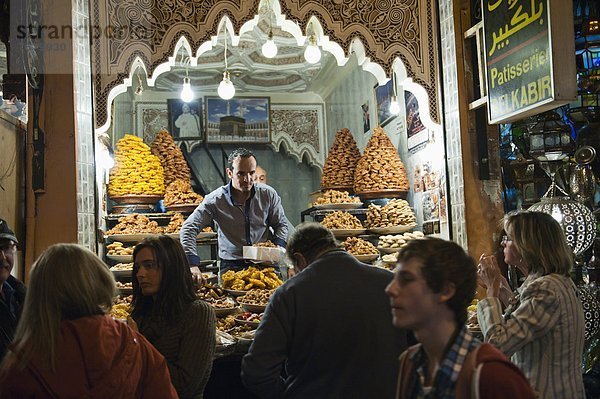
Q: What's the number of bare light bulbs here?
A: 5